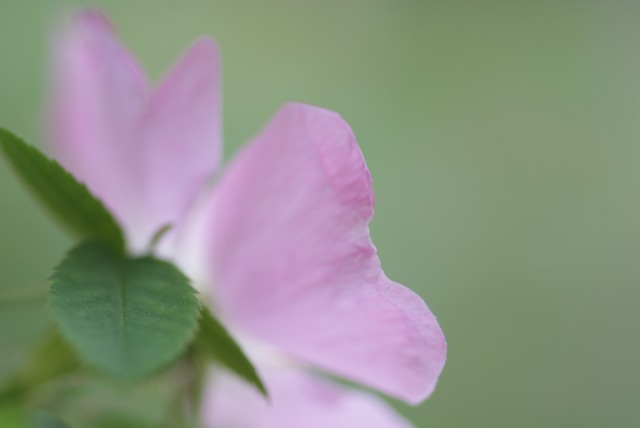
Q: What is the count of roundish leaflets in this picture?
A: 1